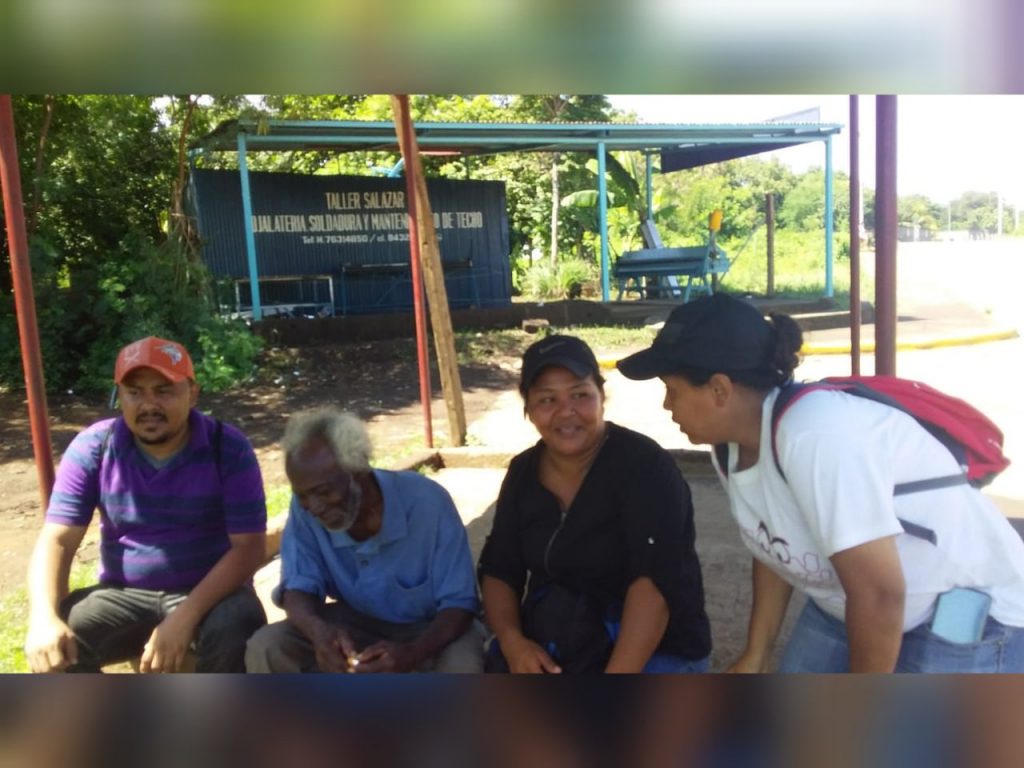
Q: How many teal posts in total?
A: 4